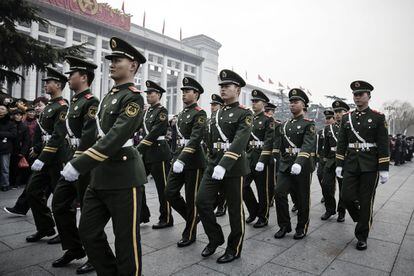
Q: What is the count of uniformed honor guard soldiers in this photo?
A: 13